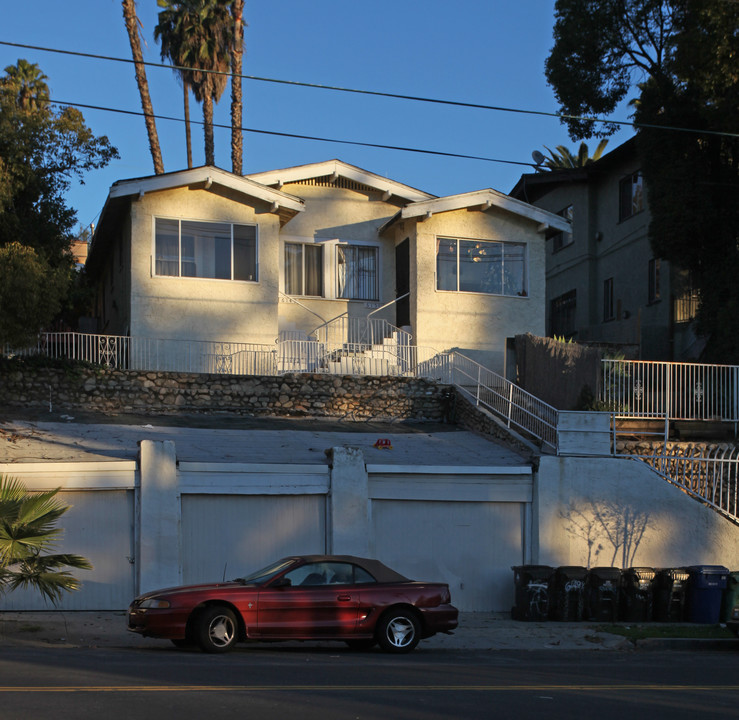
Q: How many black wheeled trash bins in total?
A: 5